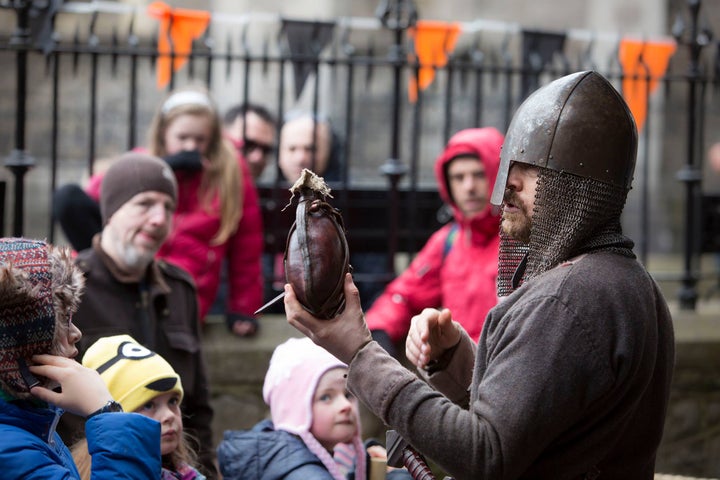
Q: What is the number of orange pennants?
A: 3